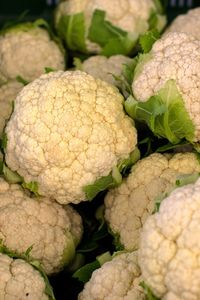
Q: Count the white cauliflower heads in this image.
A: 12